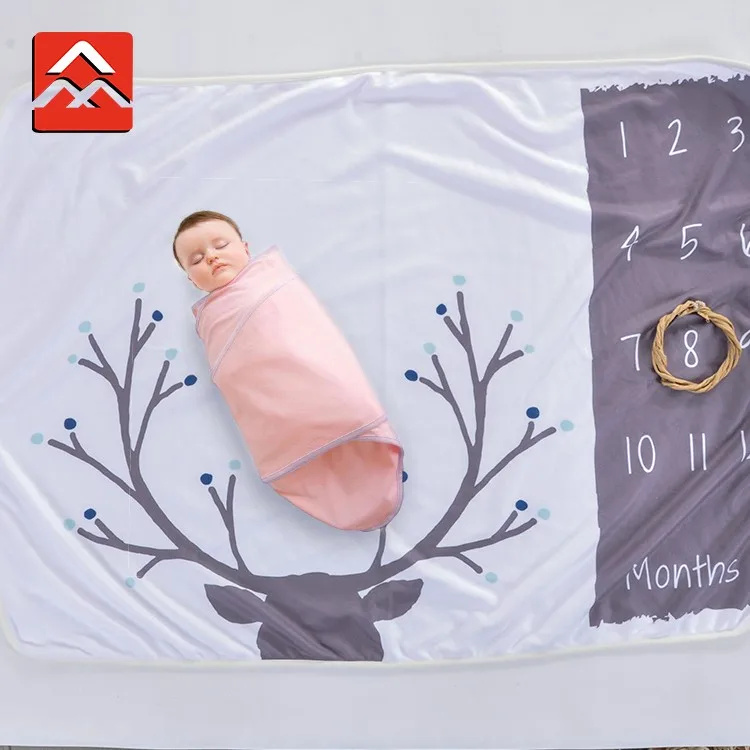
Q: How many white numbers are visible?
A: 12